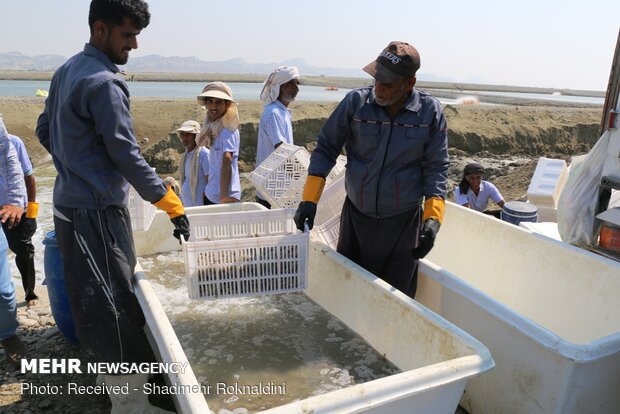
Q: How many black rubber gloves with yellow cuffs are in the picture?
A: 4